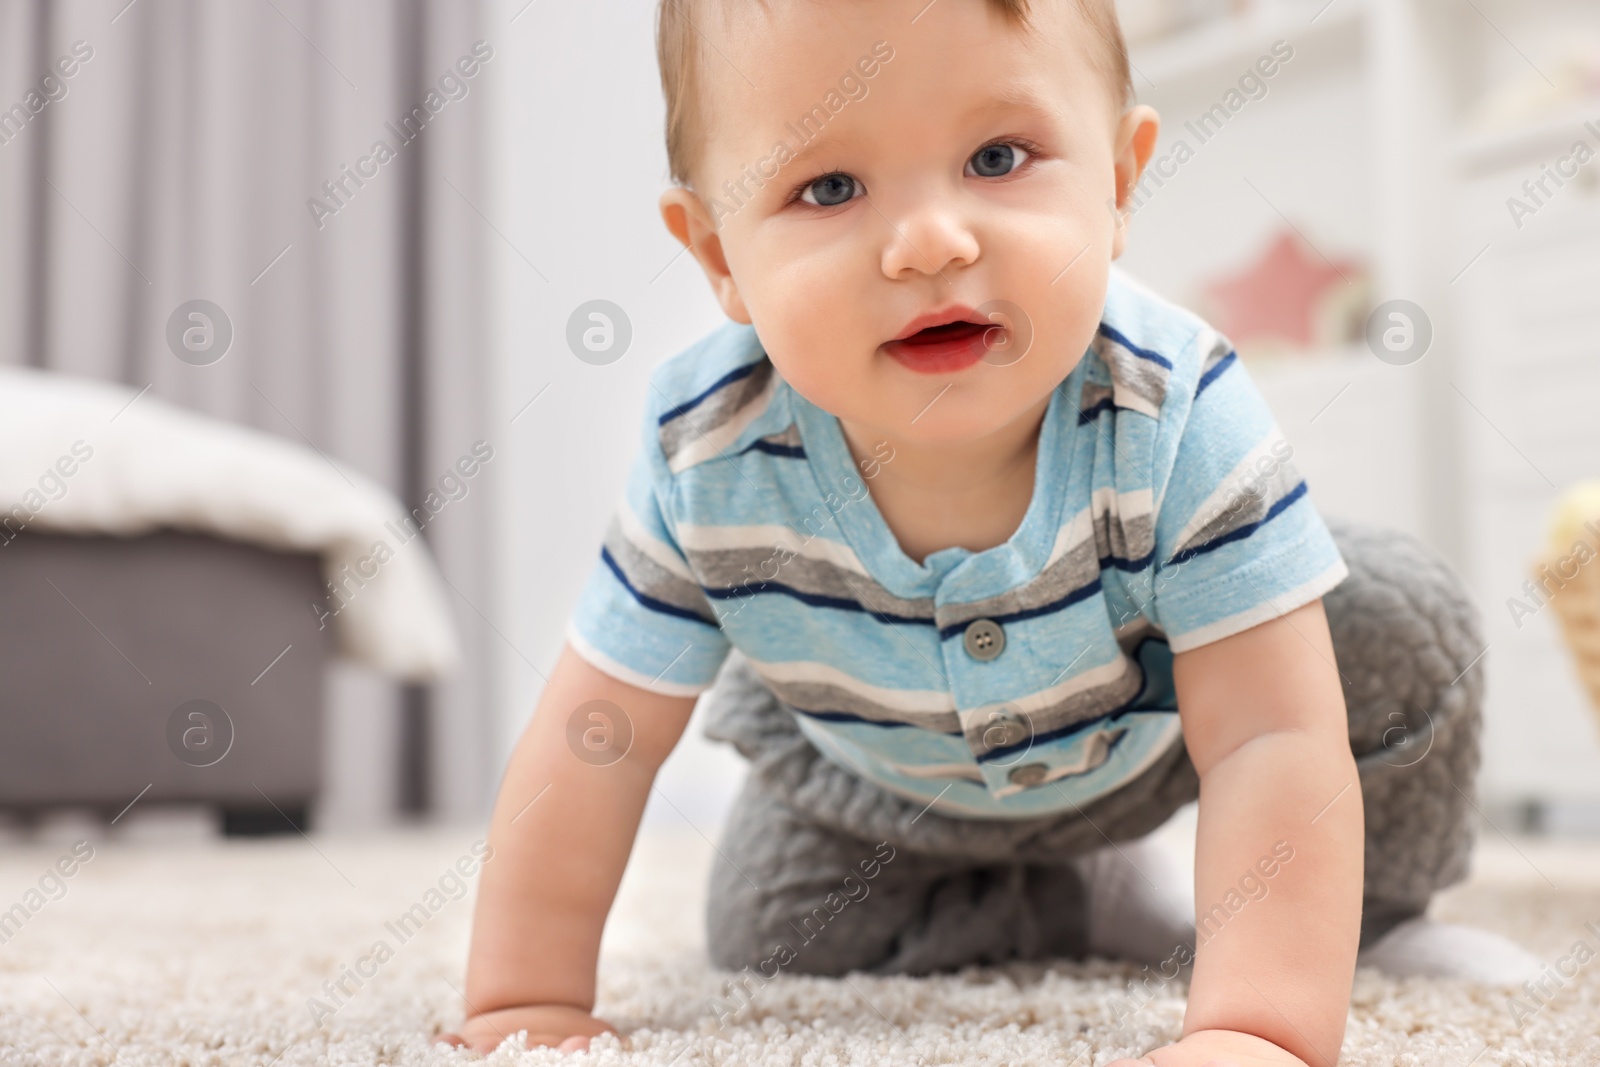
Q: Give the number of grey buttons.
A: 3